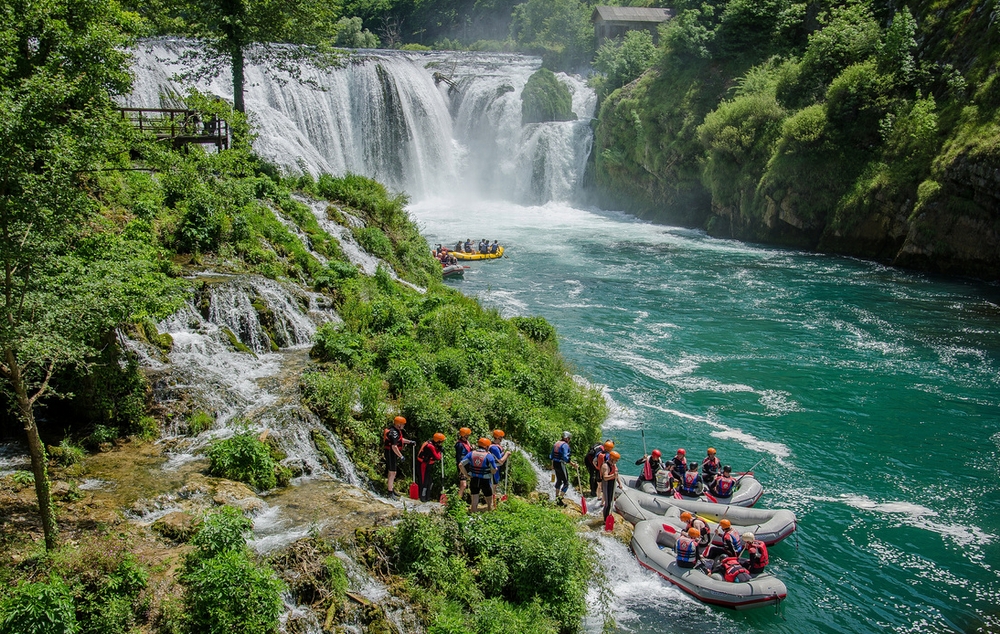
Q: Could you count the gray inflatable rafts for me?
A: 4